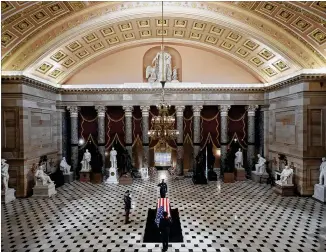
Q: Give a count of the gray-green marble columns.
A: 8